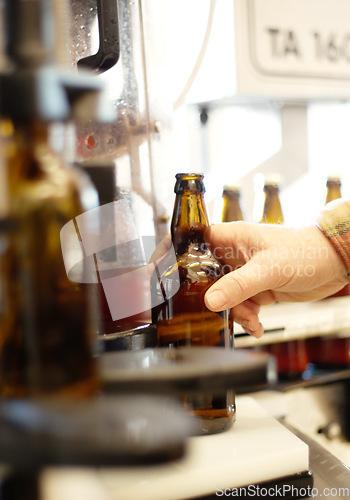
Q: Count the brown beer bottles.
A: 5